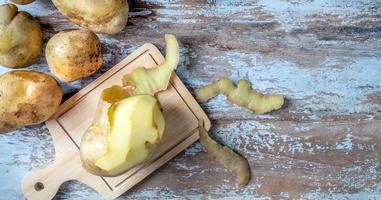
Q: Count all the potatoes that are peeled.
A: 1